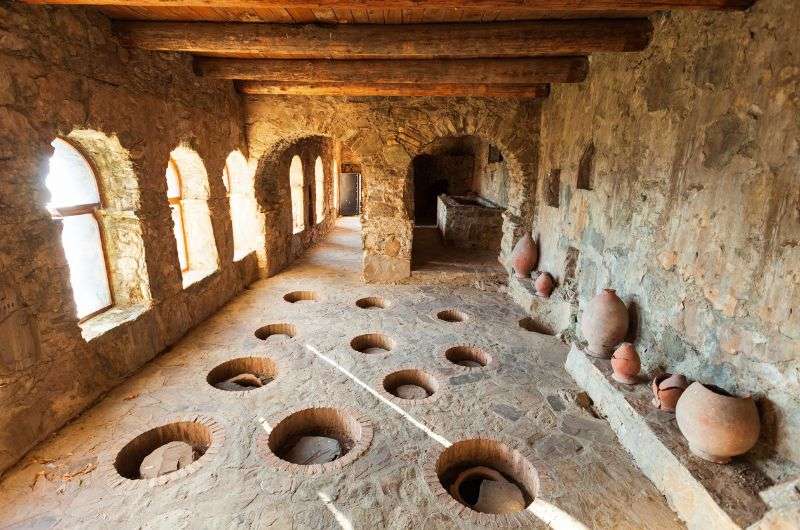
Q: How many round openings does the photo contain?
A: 12